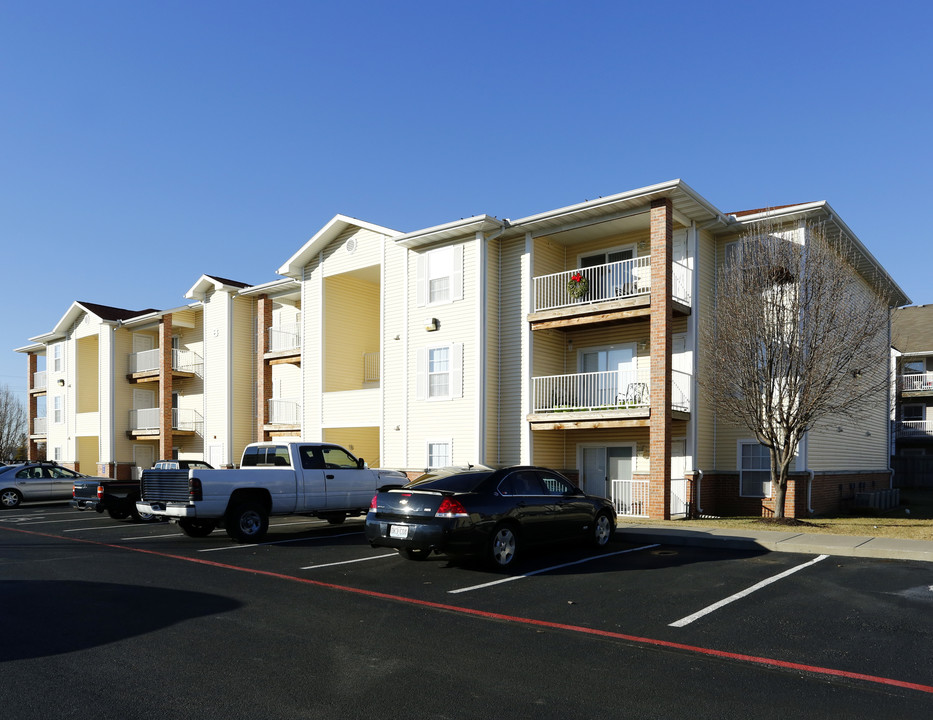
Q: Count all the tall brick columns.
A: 4